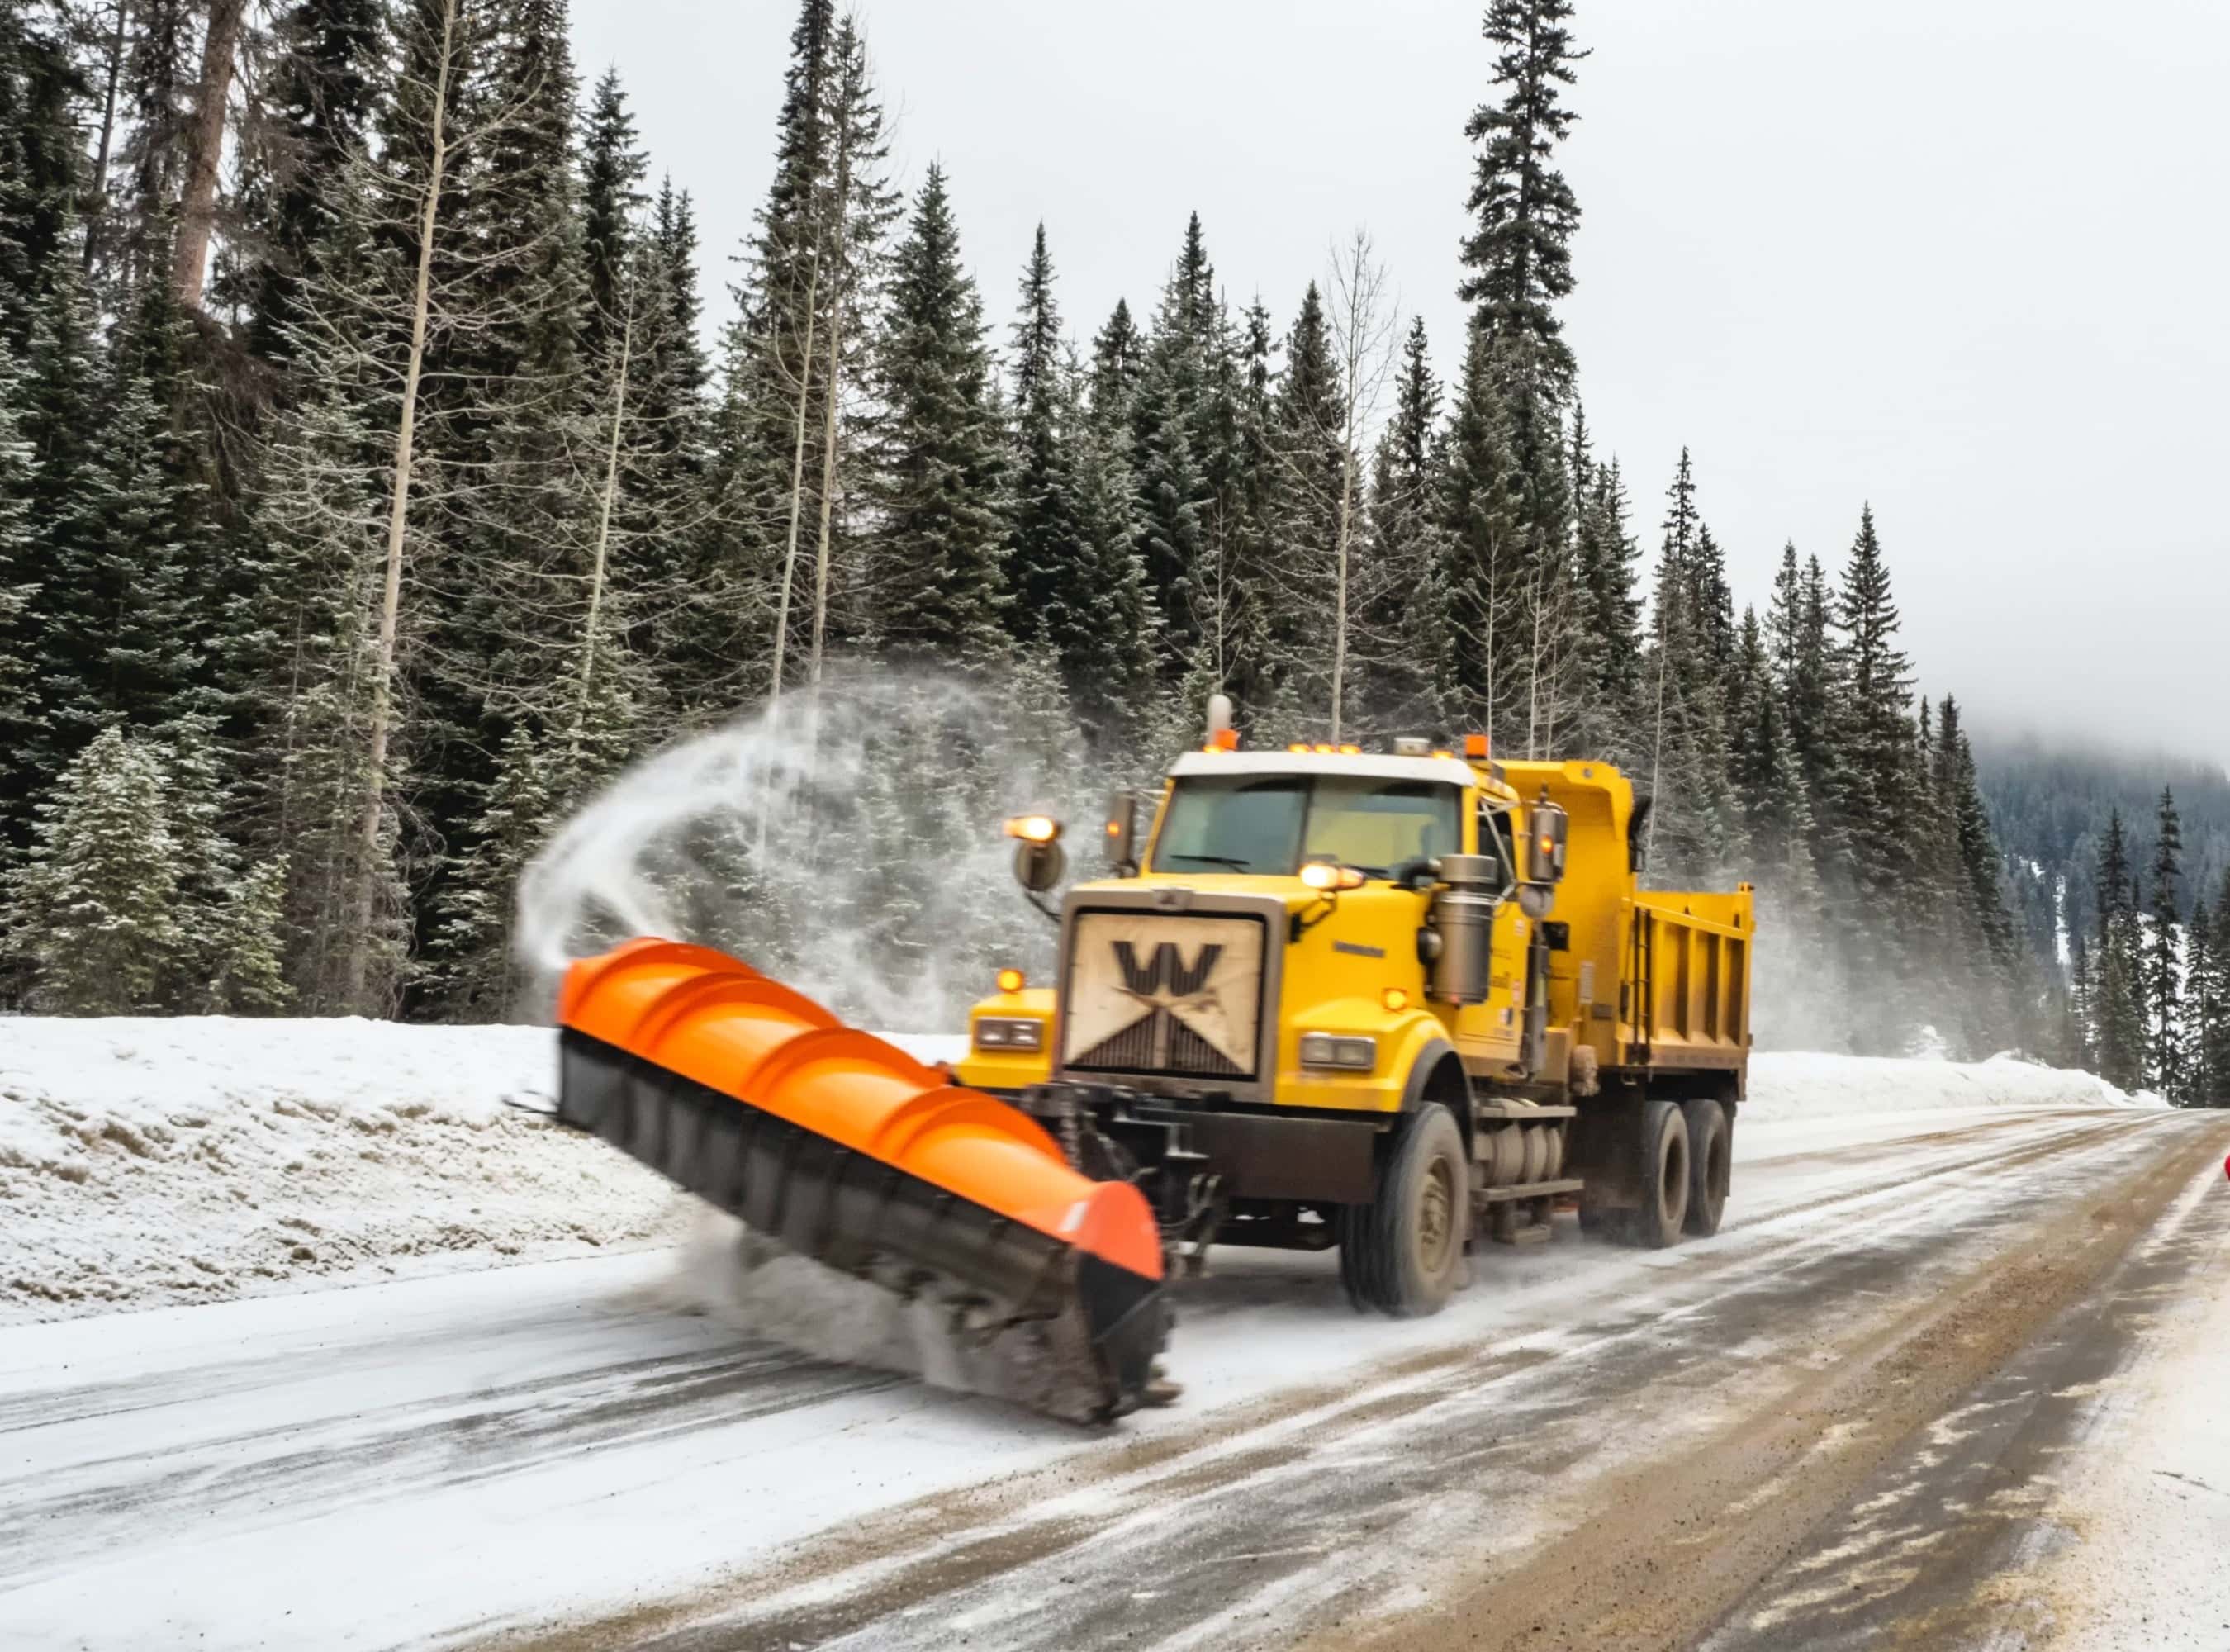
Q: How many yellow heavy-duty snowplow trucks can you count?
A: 1